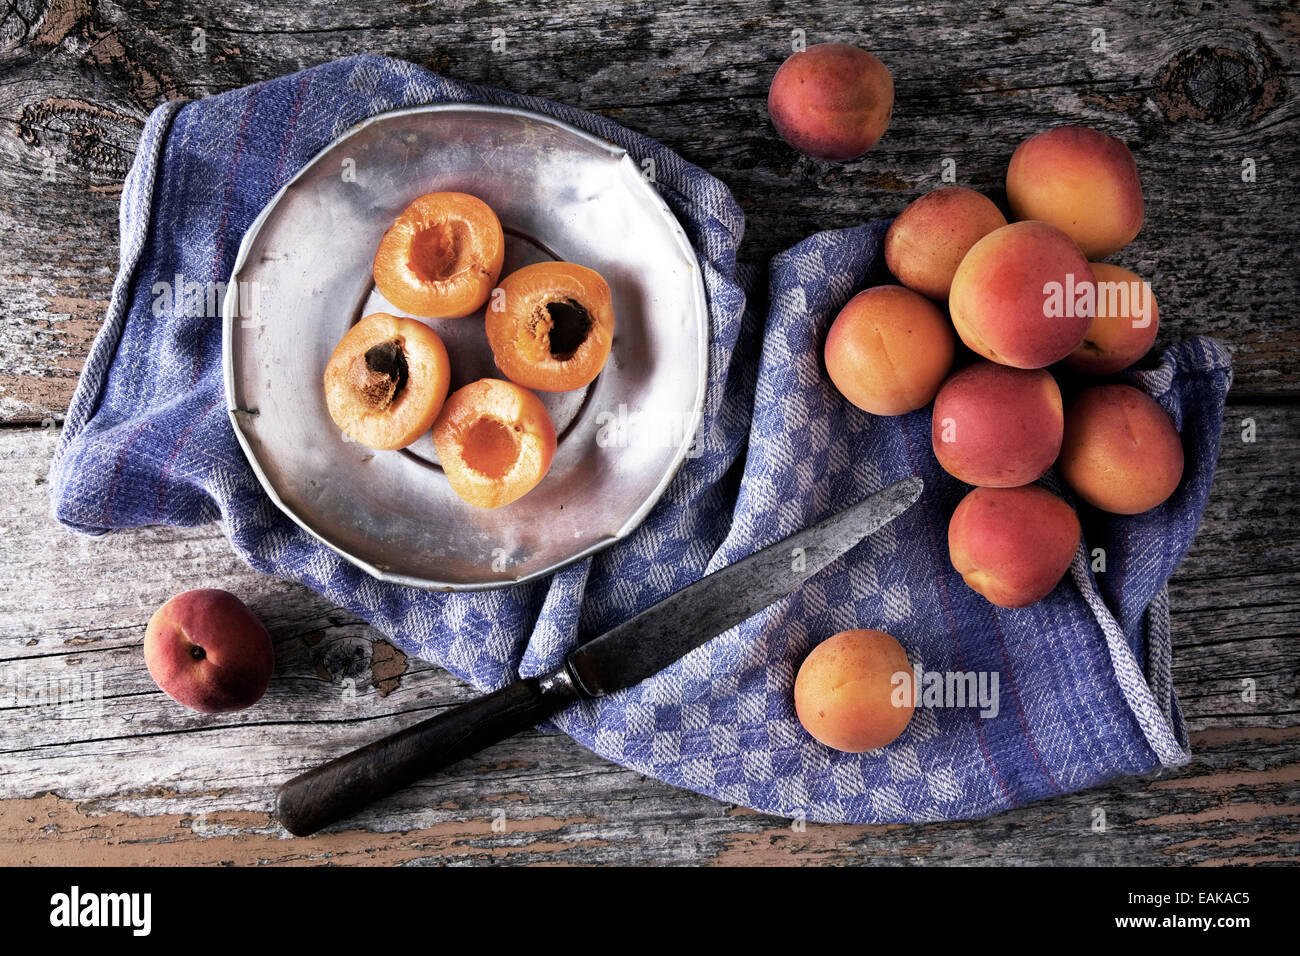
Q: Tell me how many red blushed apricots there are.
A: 11